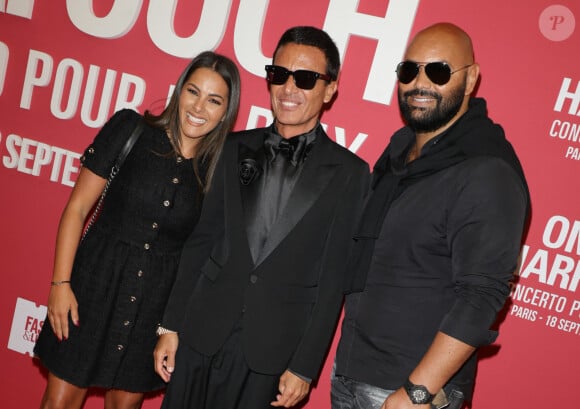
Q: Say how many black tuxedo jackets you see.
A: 1